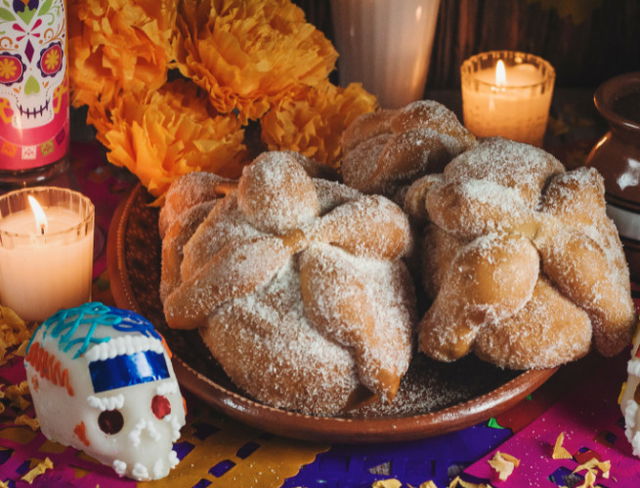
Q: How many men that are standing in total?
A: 0